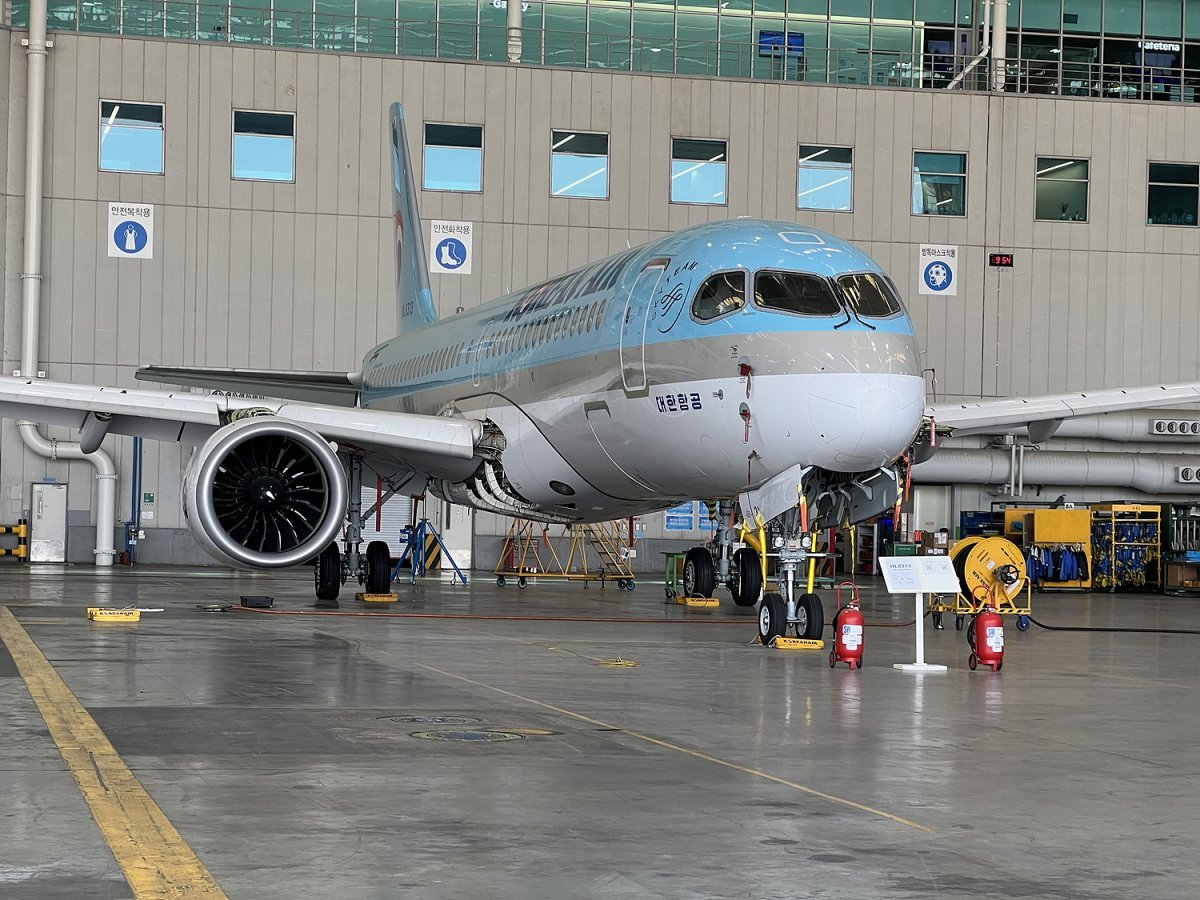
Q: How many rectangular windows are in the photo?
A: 9